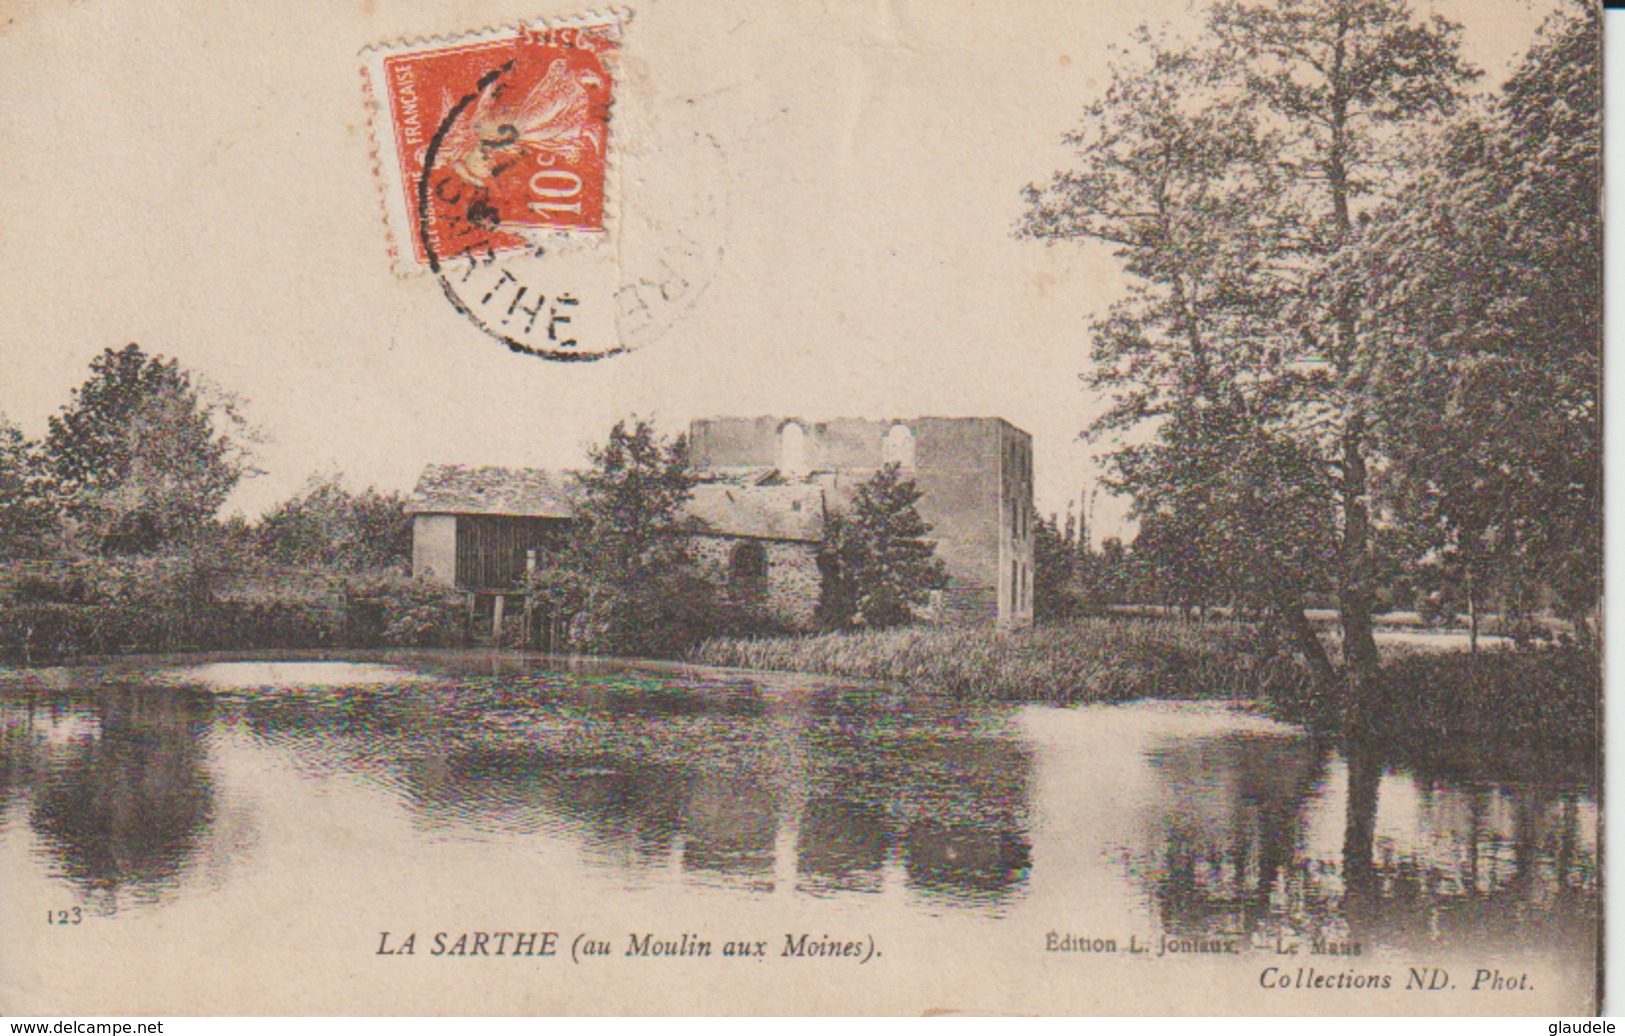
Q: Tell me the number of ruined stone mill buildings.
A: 1